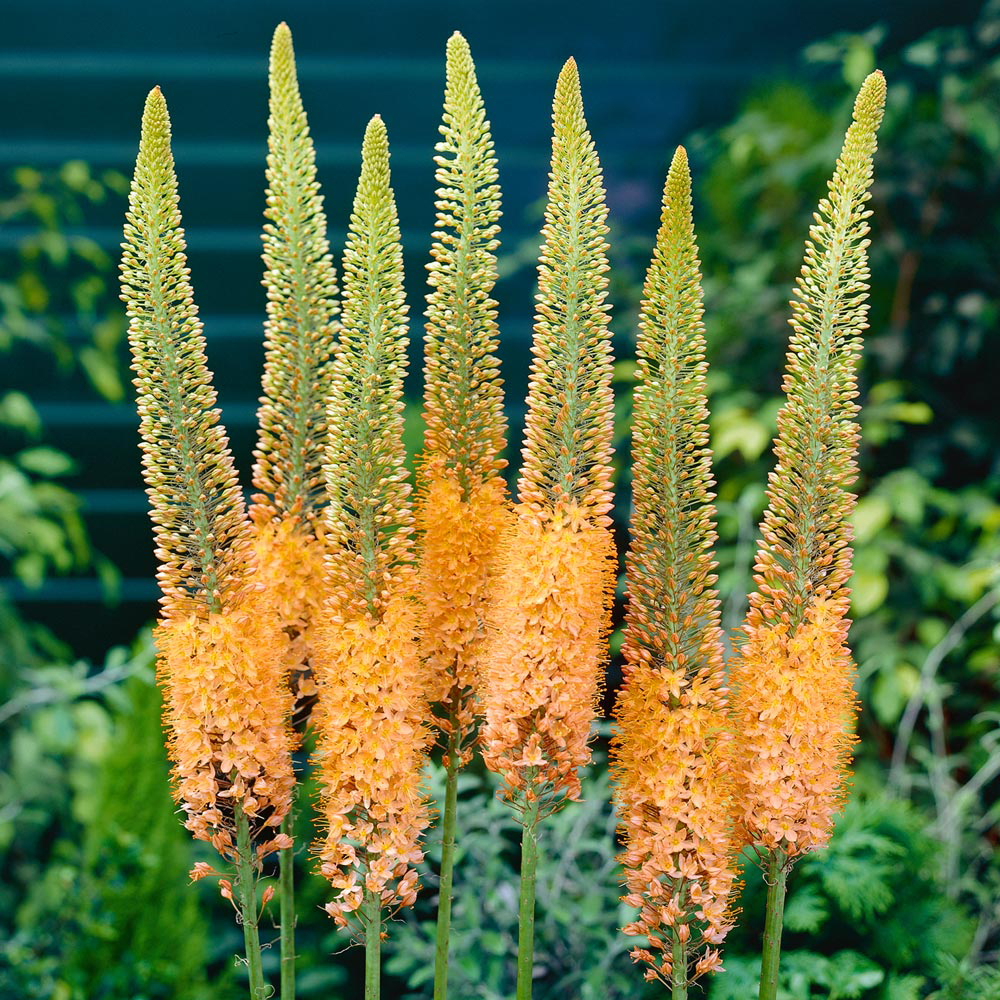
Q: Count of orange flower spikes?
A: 7